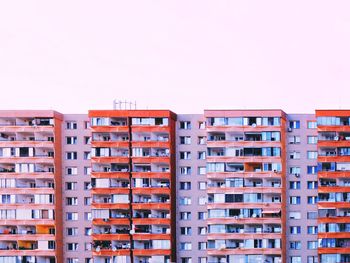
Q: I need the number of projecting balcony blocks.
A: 4